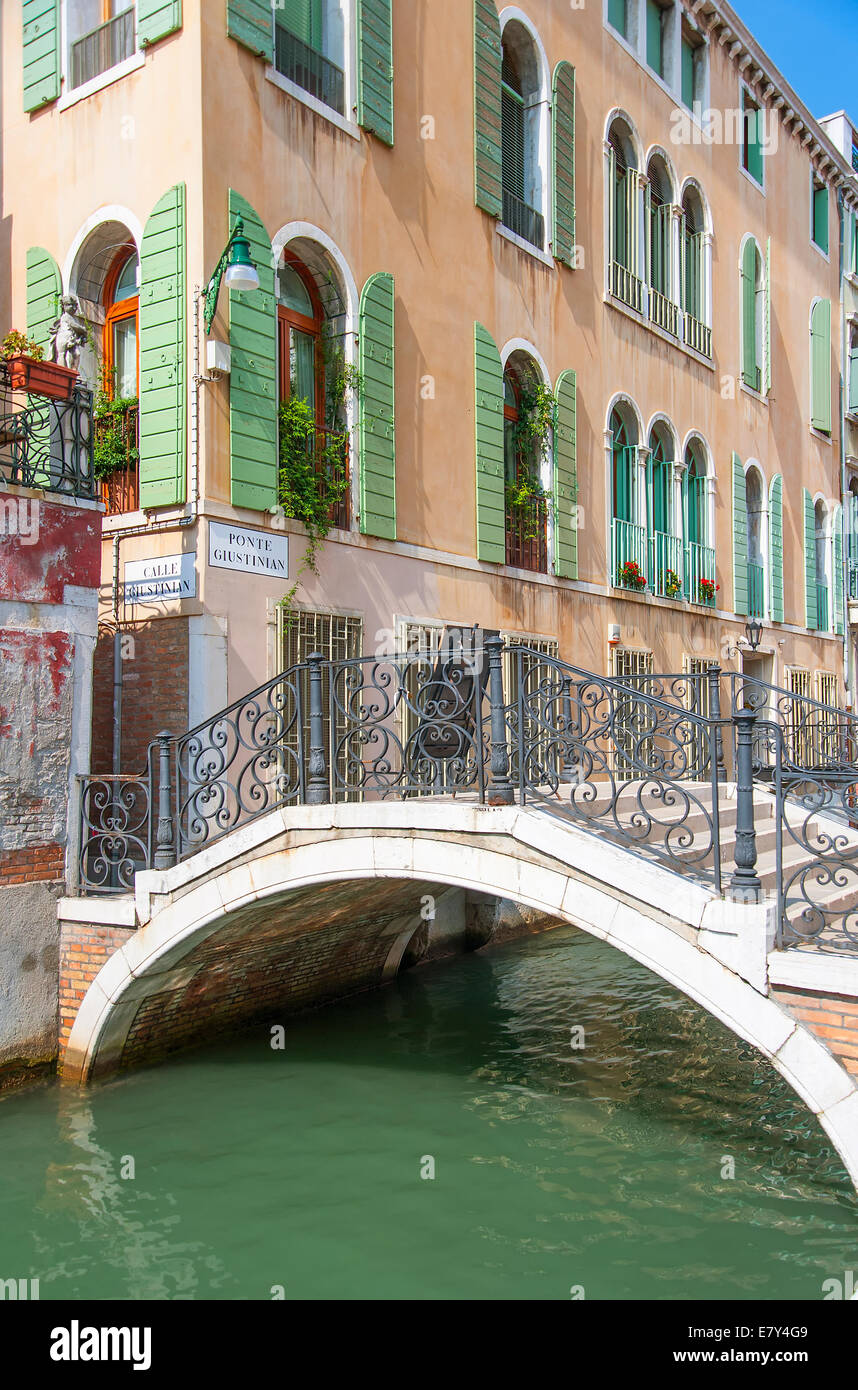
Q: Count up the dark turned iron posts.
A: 6